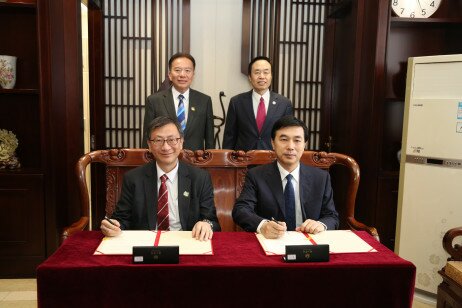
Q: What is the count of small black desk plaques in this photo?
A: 2